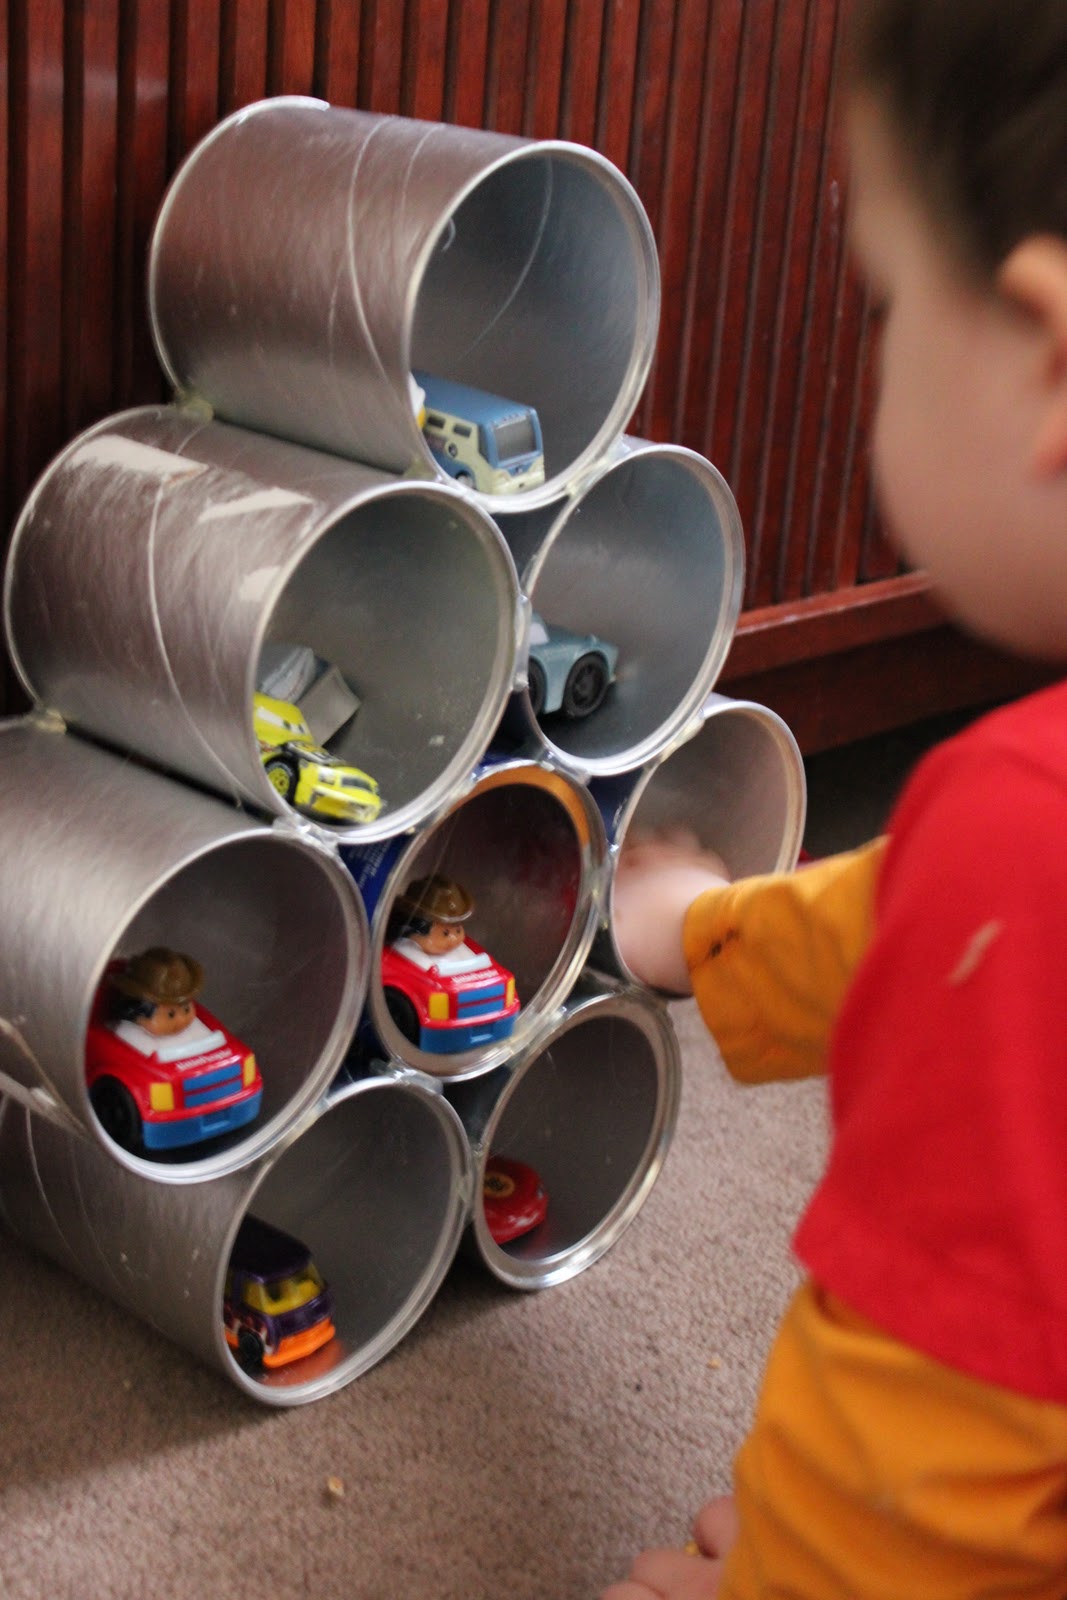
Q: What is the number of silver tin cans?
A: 8